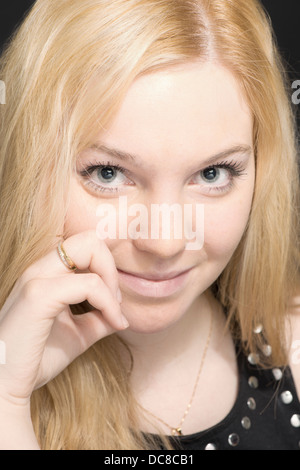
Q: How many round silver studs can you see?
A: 11